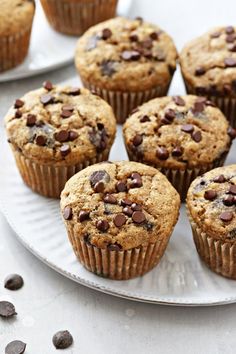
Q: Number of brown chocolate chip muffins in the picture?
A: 8